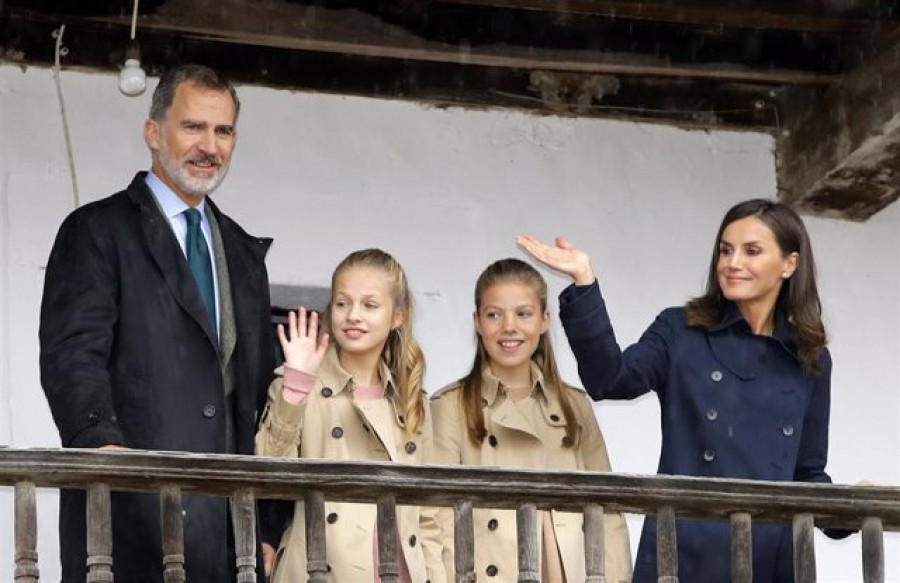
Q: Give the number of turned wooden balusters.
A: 13